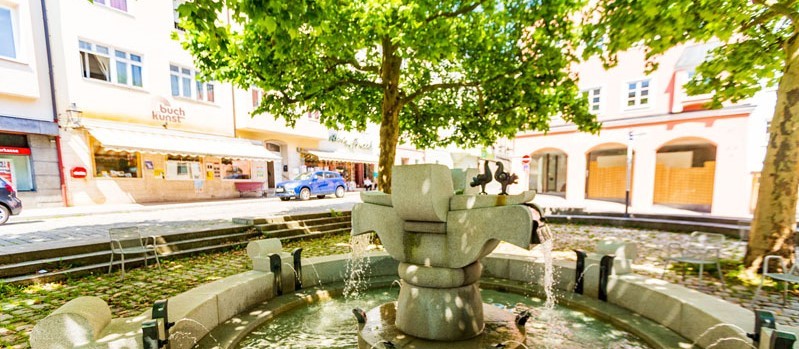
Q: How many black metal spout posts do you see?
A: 8